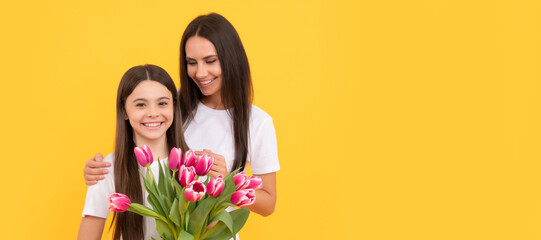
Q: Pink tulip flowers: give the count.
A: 11